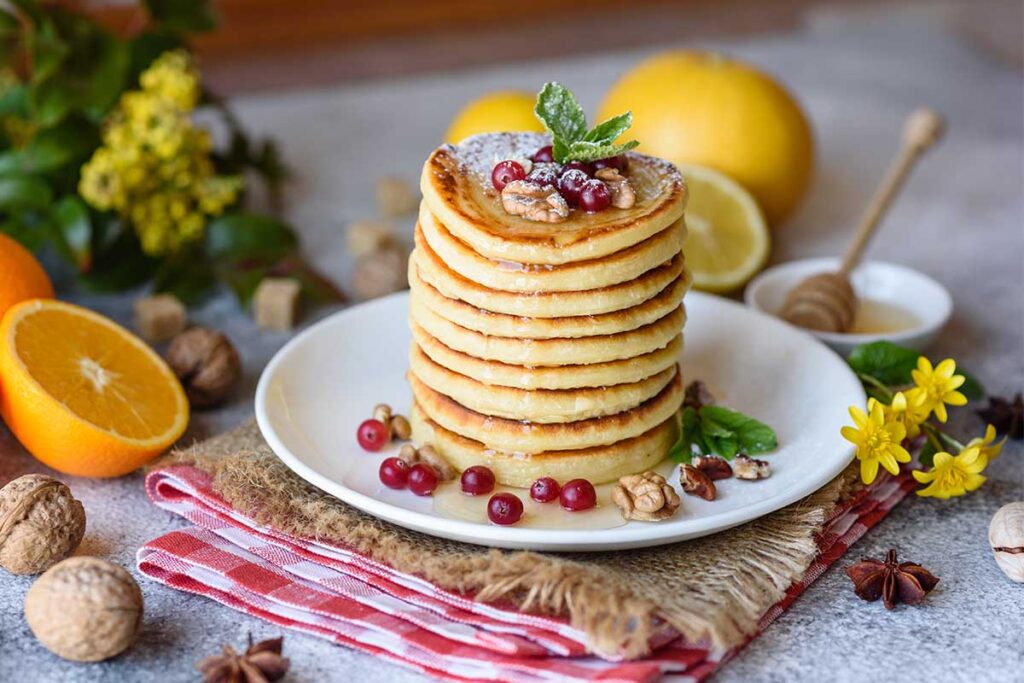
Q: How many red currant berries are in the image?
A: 14